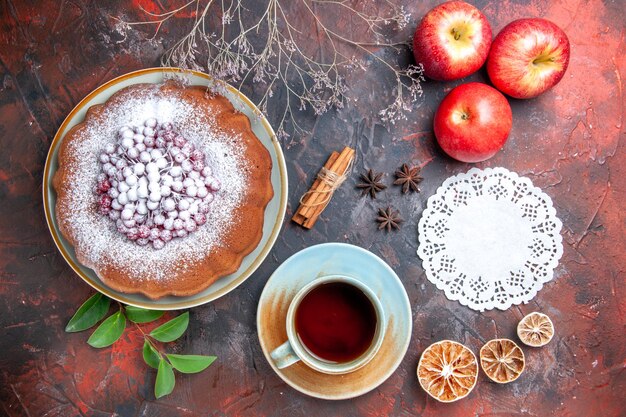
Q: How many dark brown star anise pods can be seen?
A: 3